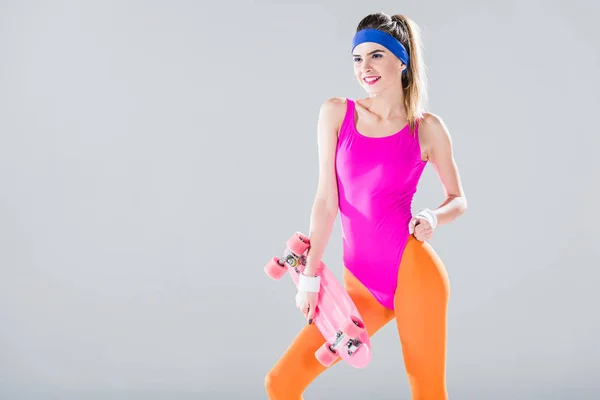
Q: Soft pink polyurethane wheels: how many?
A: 4